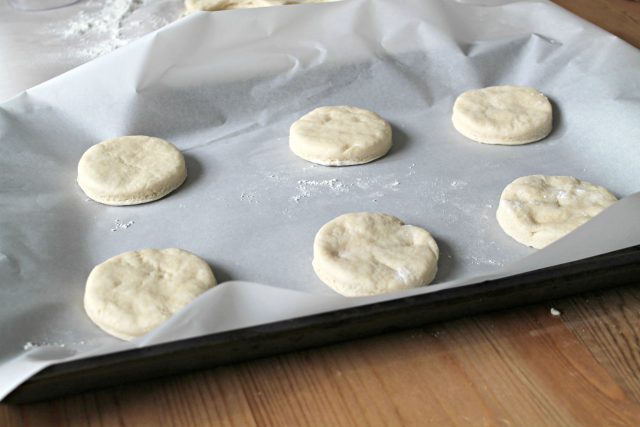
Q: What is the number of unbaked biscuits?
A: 6